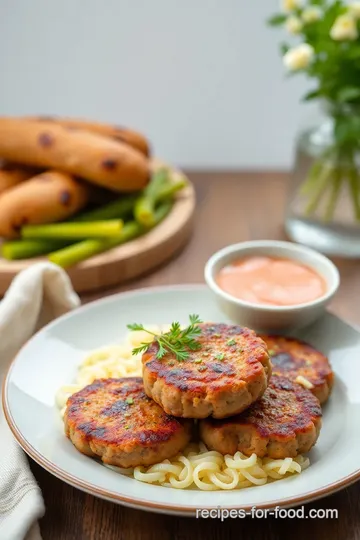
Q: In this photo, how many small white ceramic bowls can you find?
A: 1